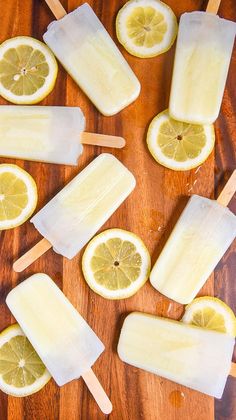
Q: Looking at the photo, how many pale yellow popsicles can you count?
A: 7